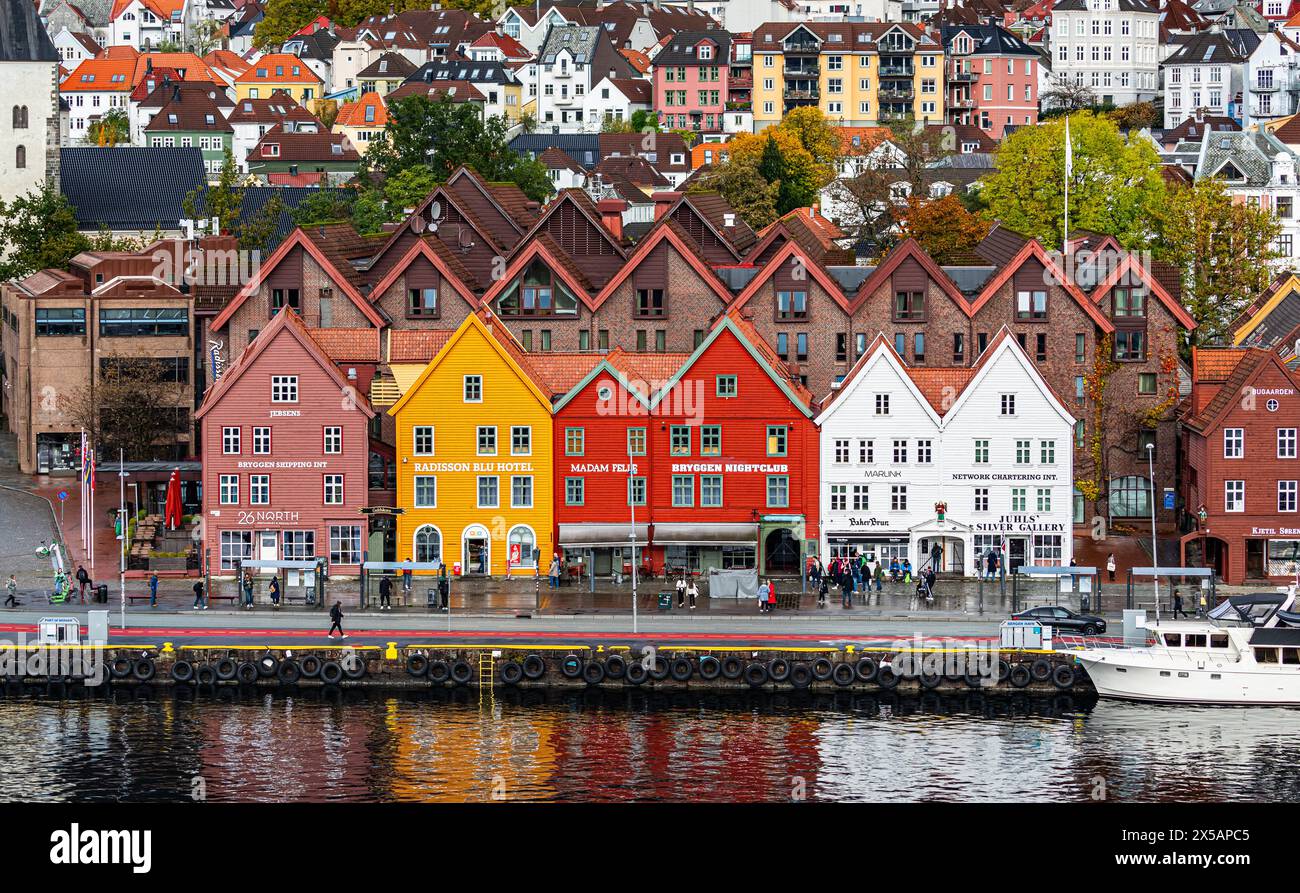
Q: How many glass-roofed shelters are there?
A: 4